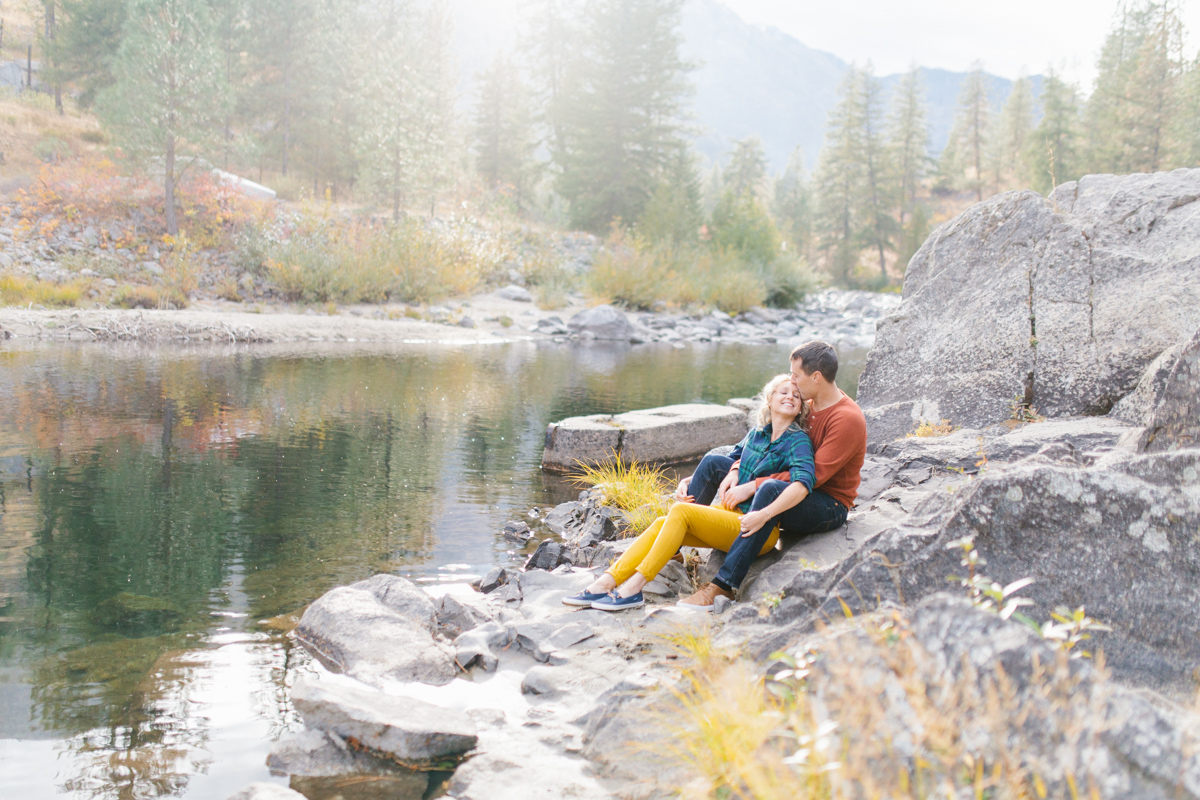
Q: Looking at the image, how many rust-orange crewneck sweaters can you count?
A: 1